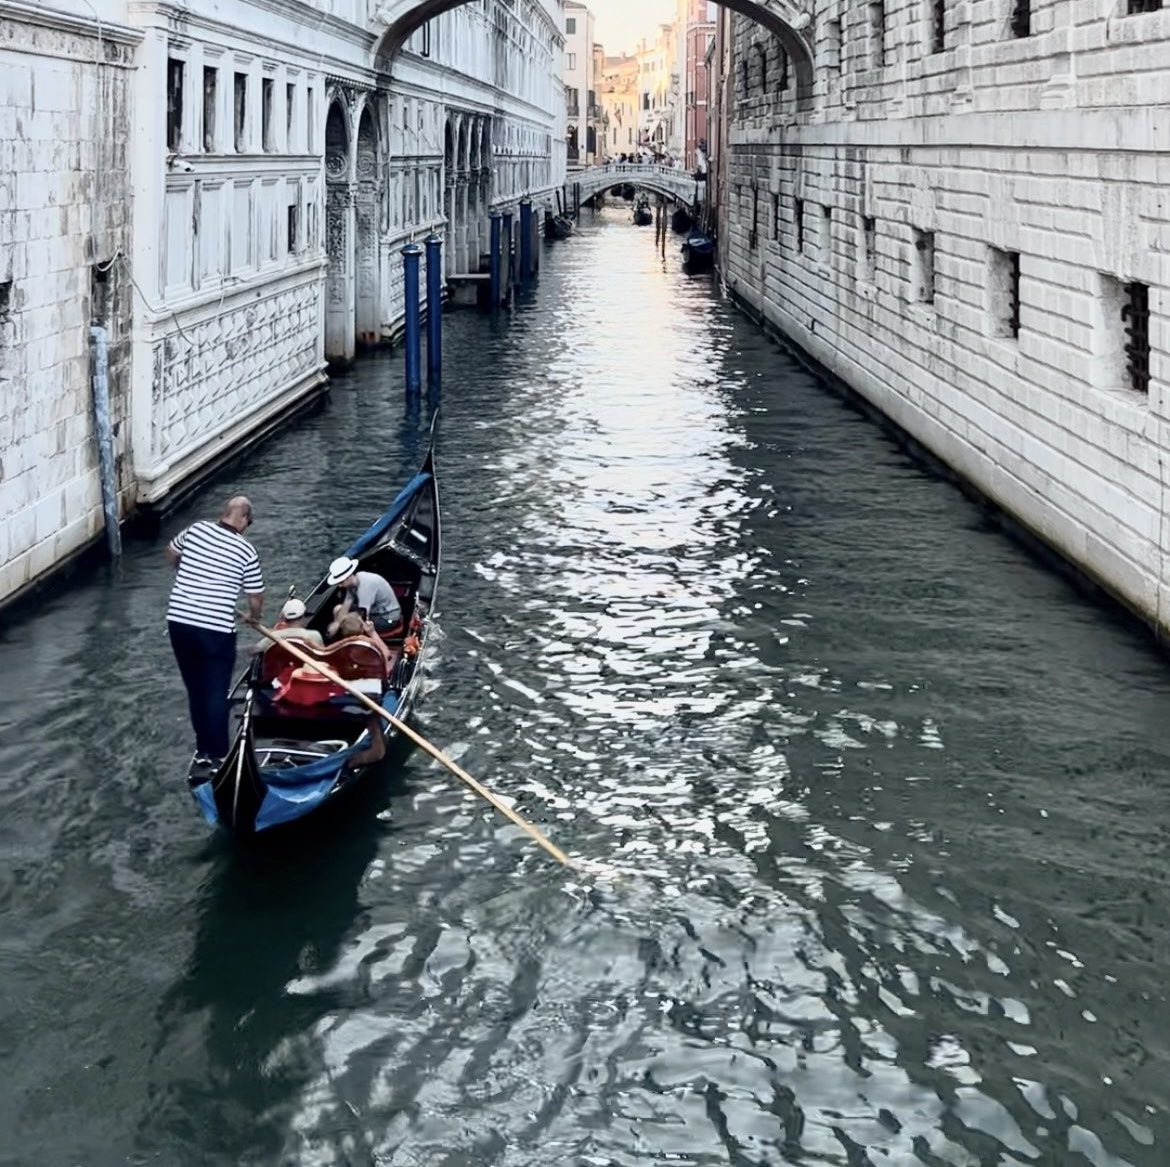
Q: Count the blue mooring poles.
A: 5